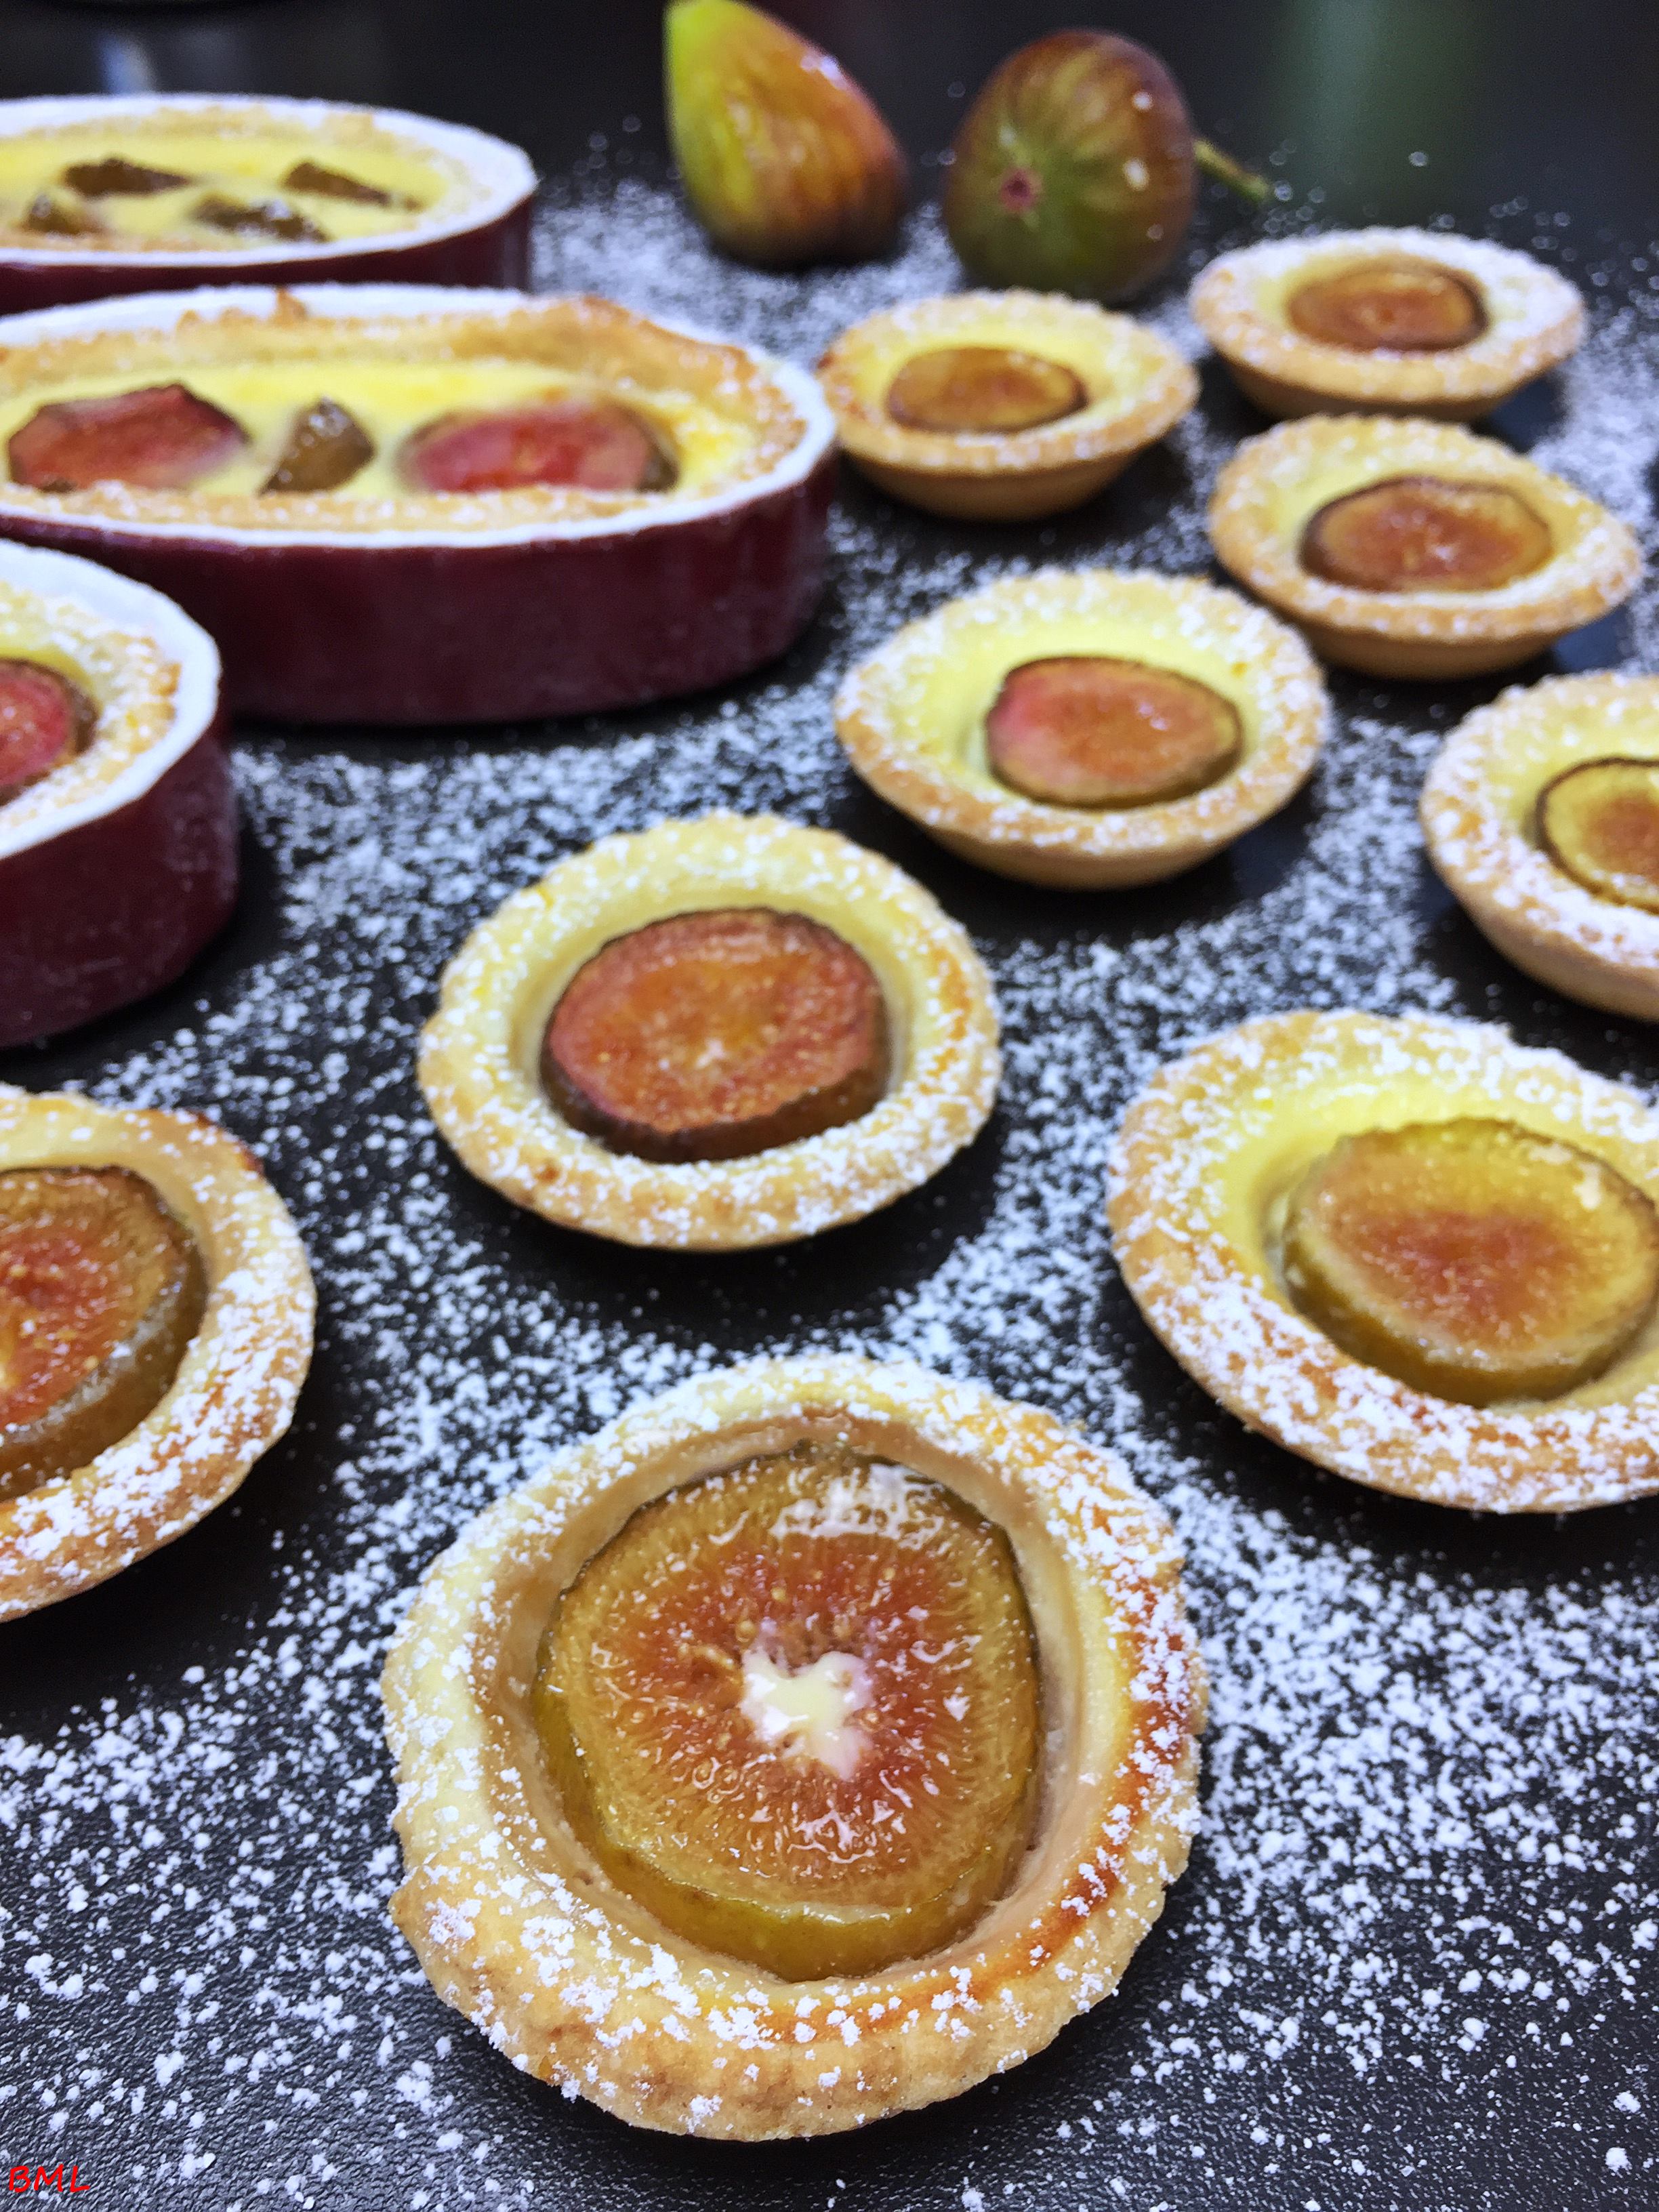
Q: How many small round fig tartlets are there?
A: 9